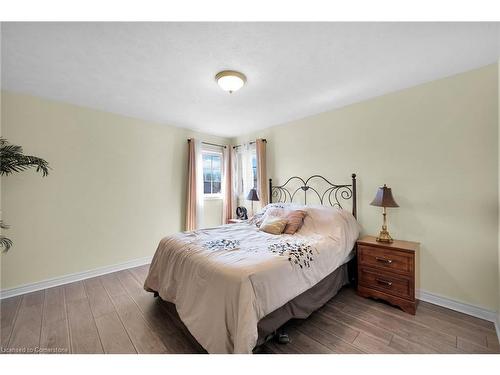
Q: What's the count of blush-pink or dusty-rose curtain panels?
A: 3